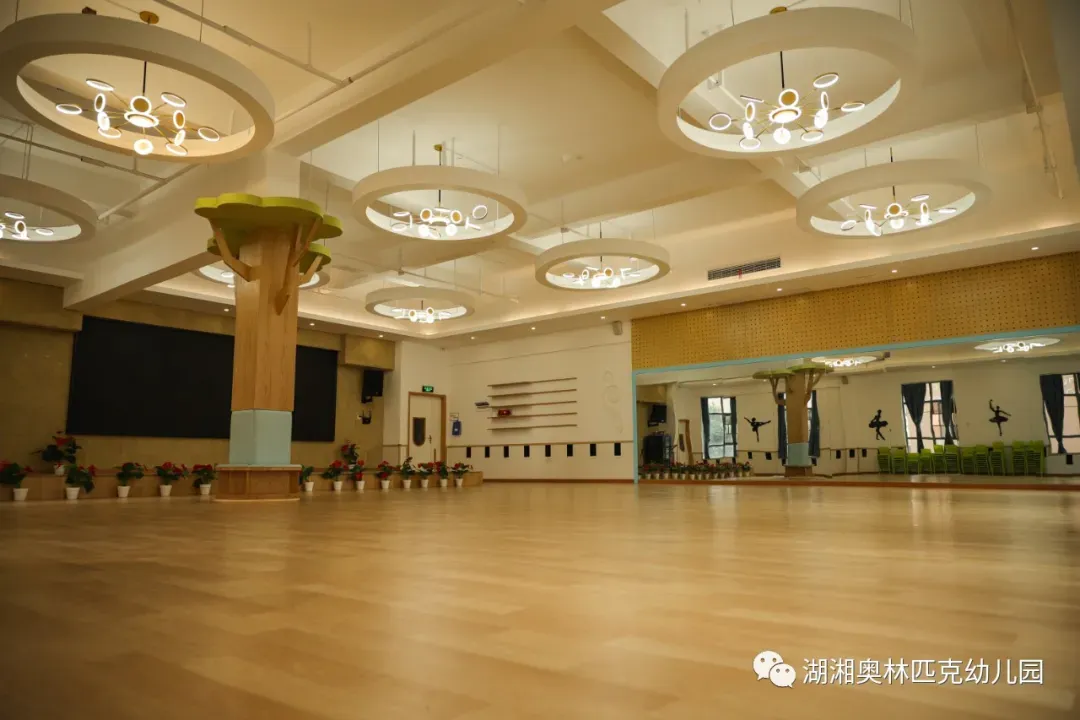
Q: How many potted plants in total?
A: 15